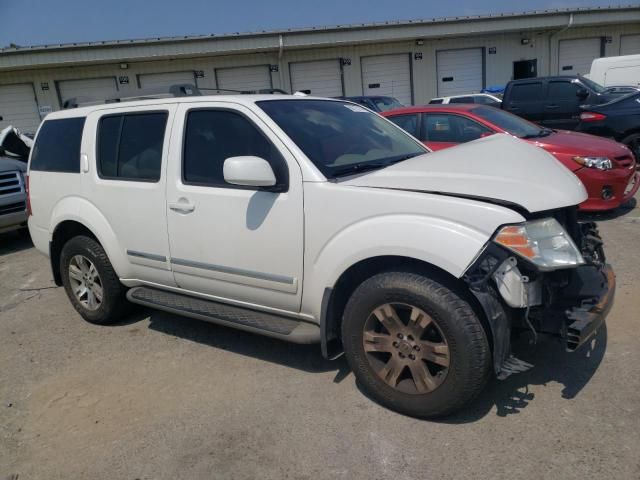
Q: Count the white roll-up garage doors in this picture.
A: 9